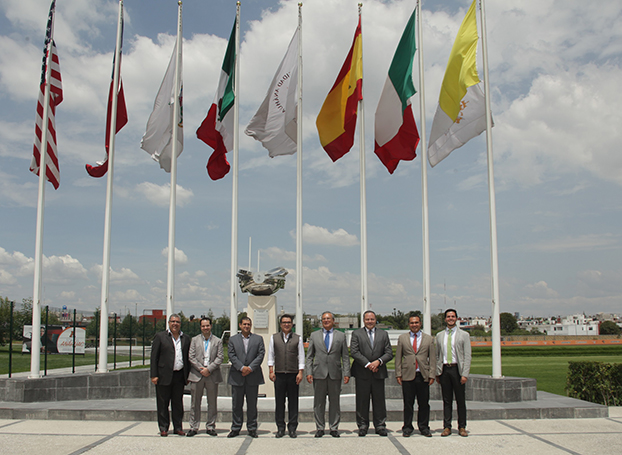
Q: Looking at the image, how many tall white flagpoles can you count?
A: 8